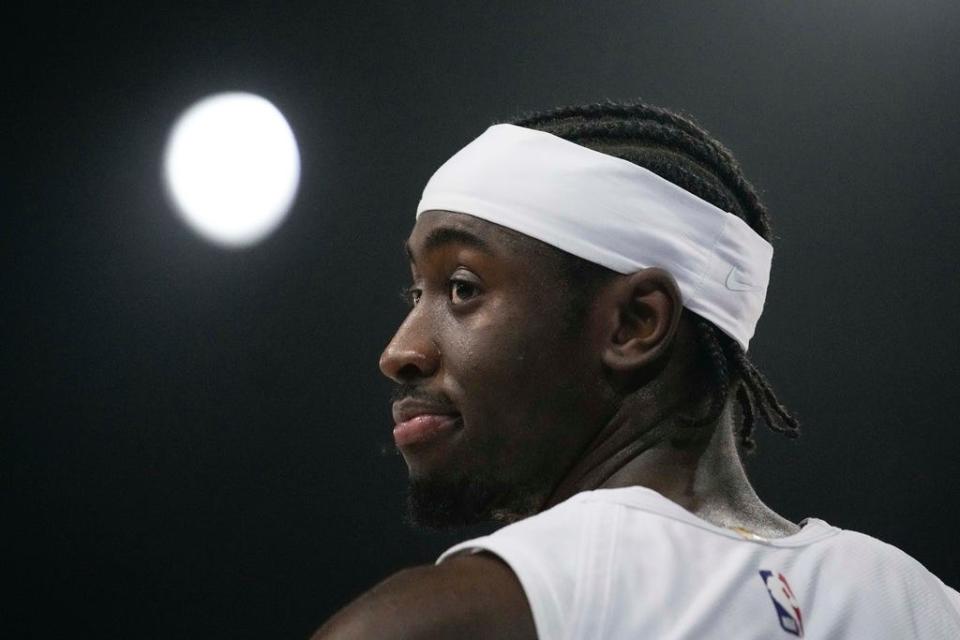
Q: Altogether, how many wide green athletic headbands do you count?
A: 0